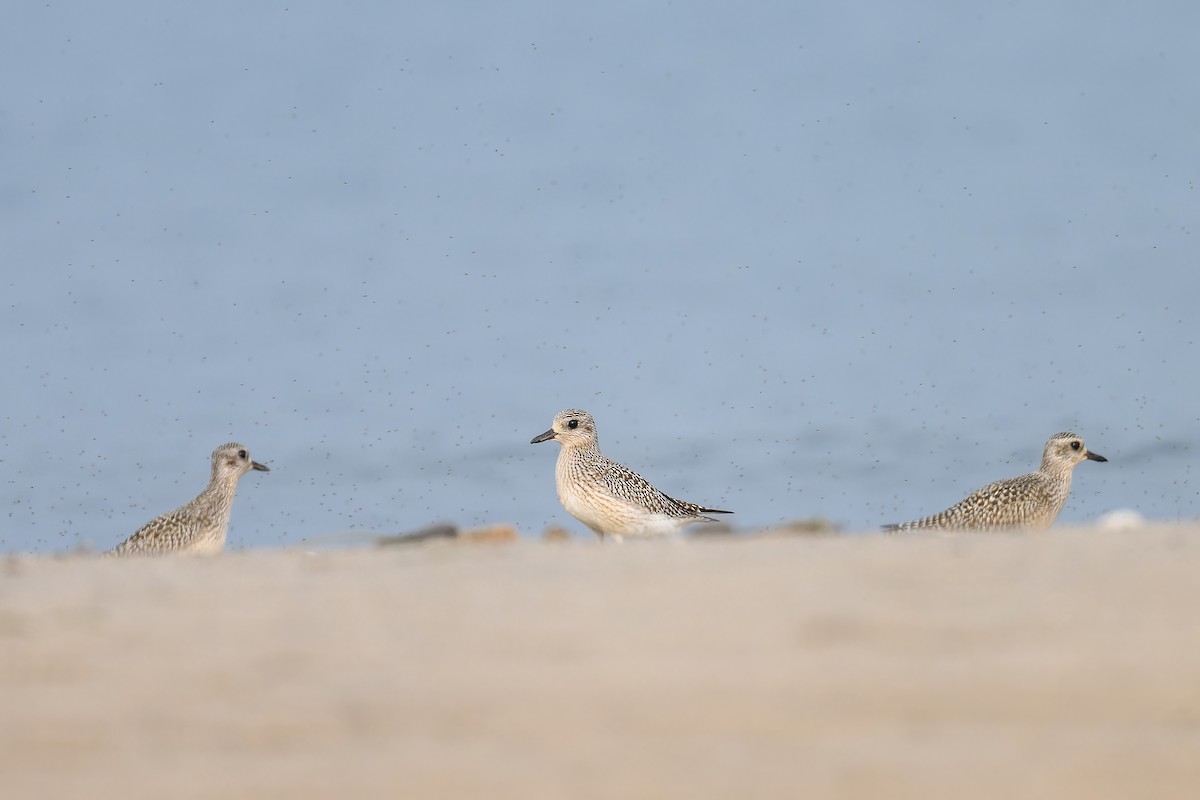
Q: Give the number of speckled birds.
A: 3